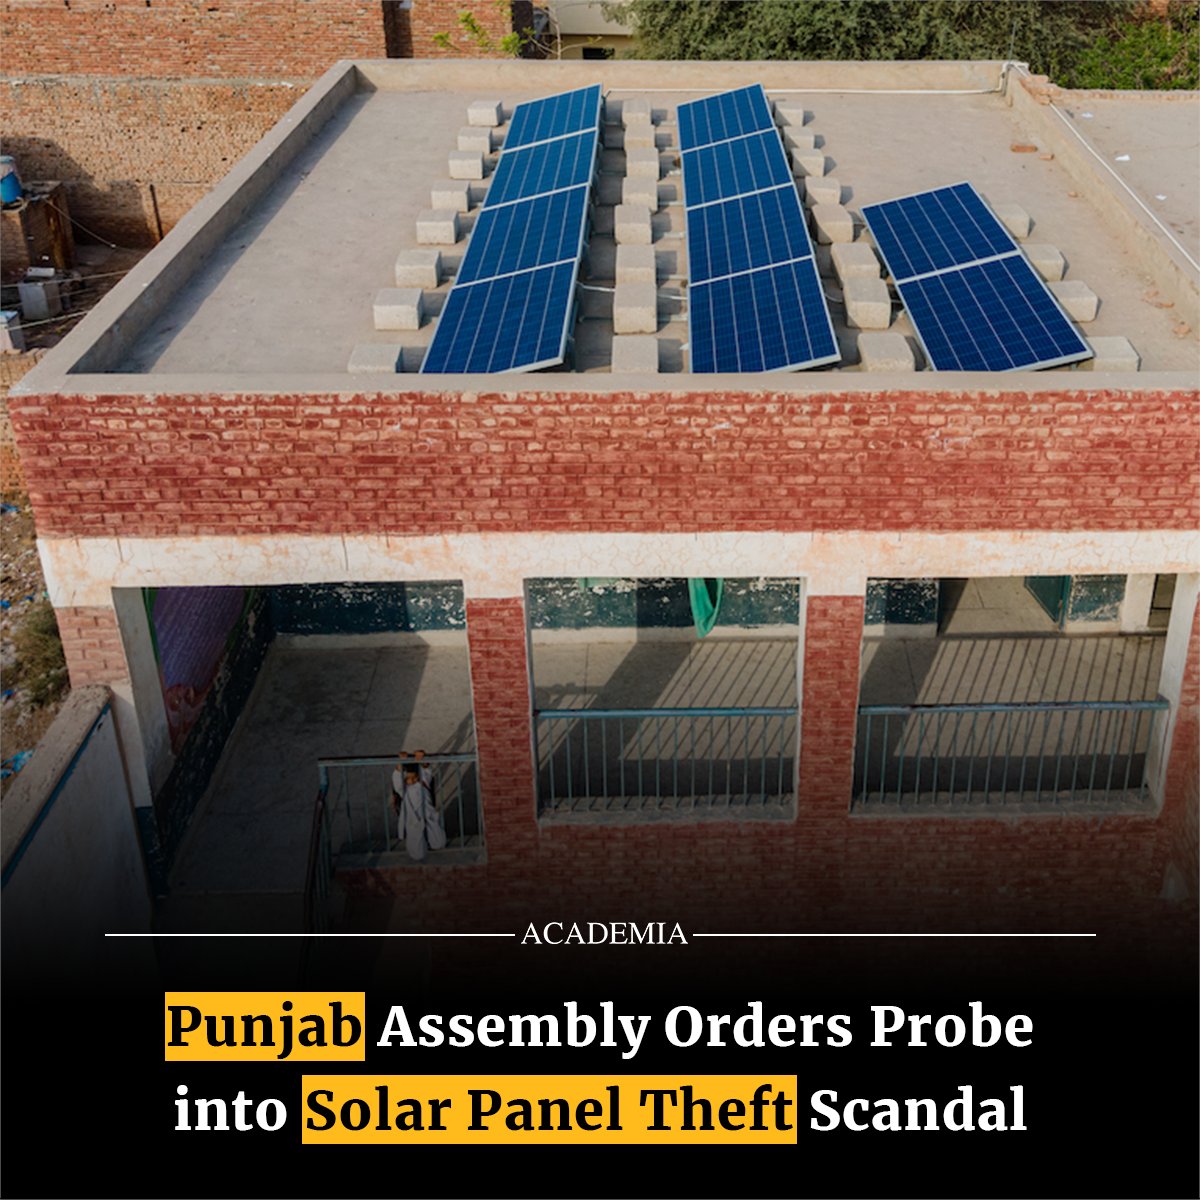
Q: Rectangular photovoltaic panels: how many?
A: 10